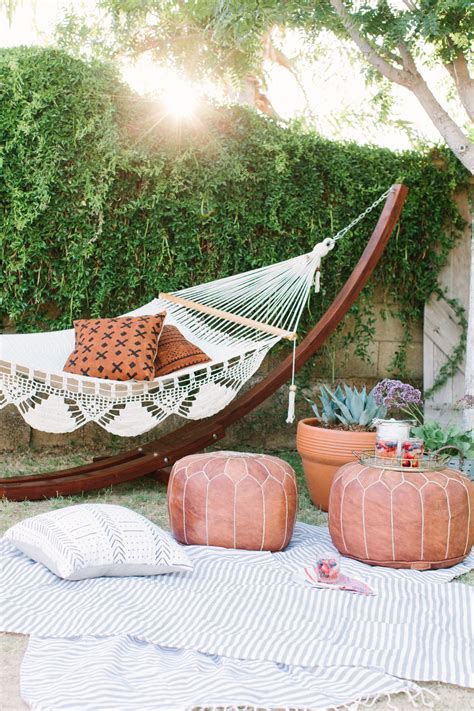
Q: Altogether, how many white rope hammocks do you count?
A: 1